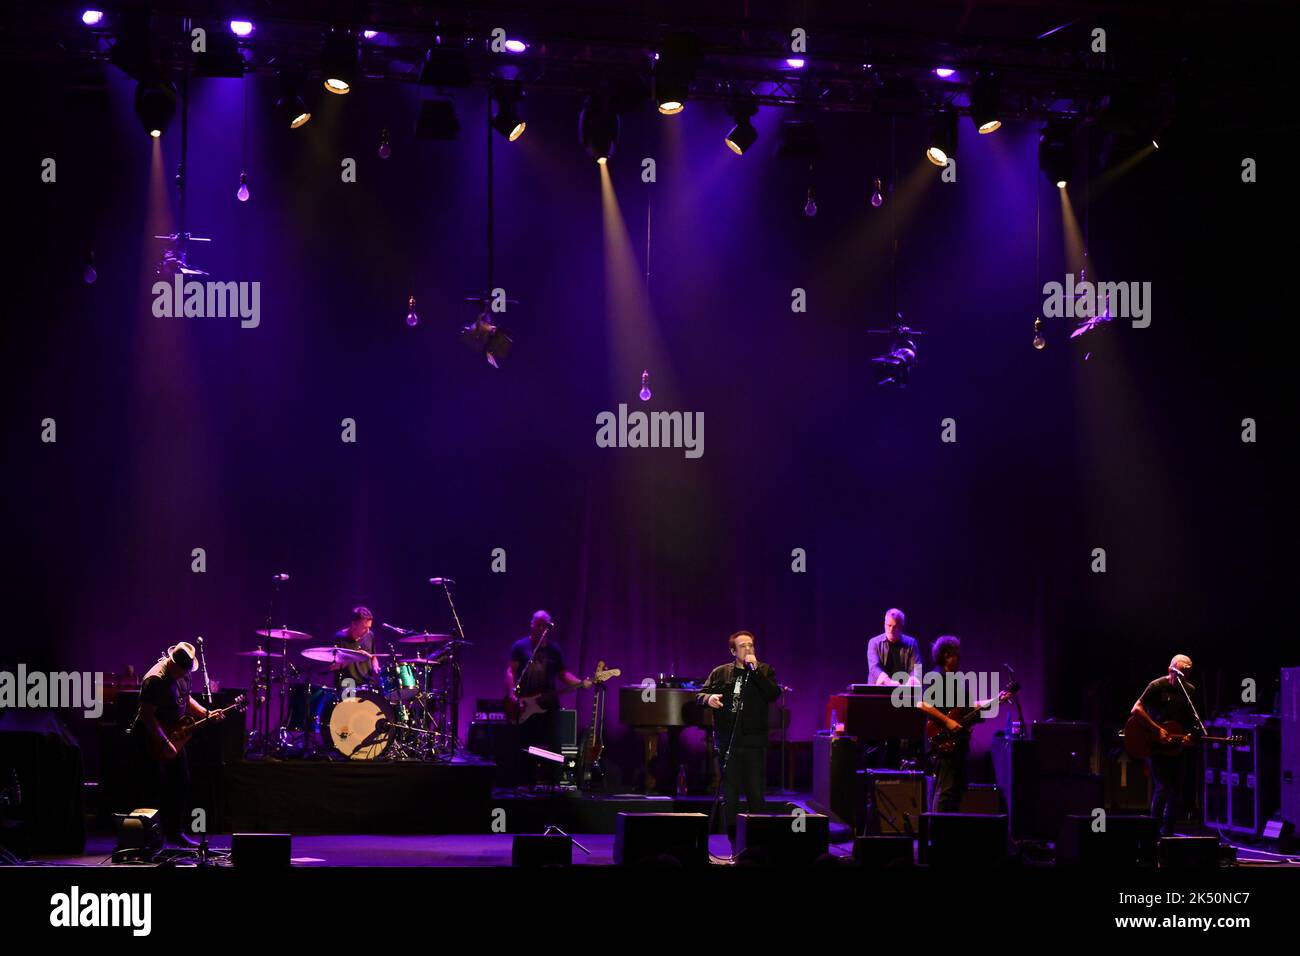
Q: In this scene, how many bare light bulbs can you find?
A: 8